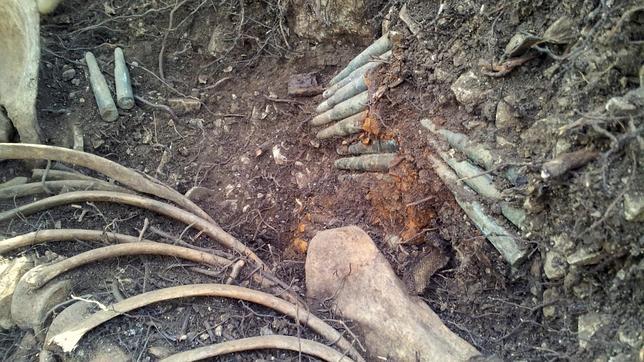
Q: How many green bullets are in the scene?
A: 12